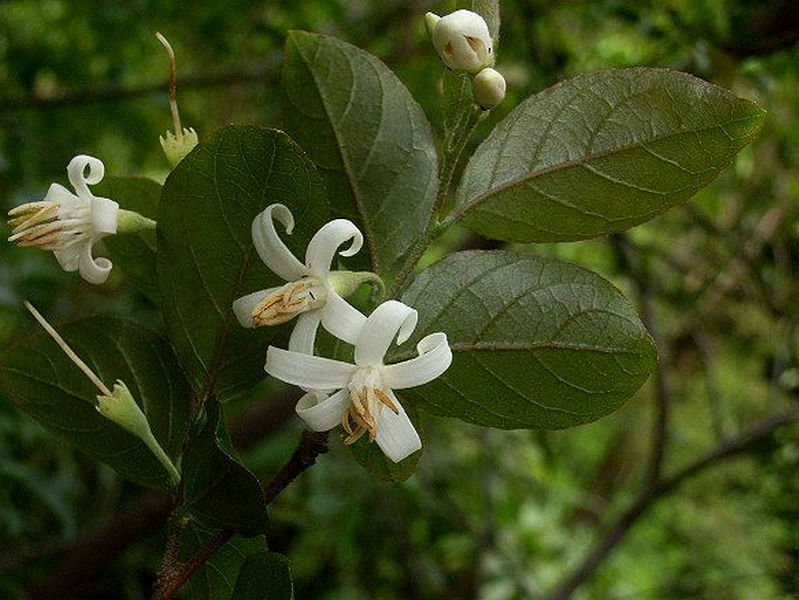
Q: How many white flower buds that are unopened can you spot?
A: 2